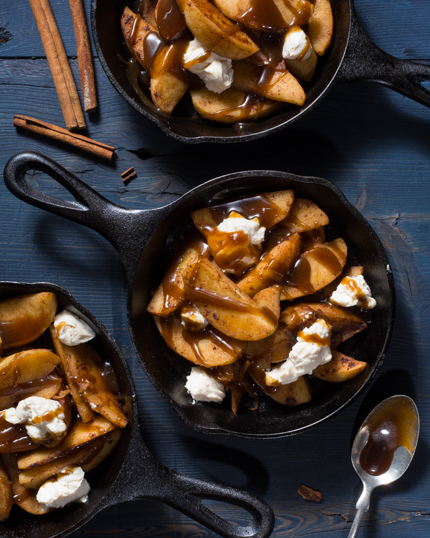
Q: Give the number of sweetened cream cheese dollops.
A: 10